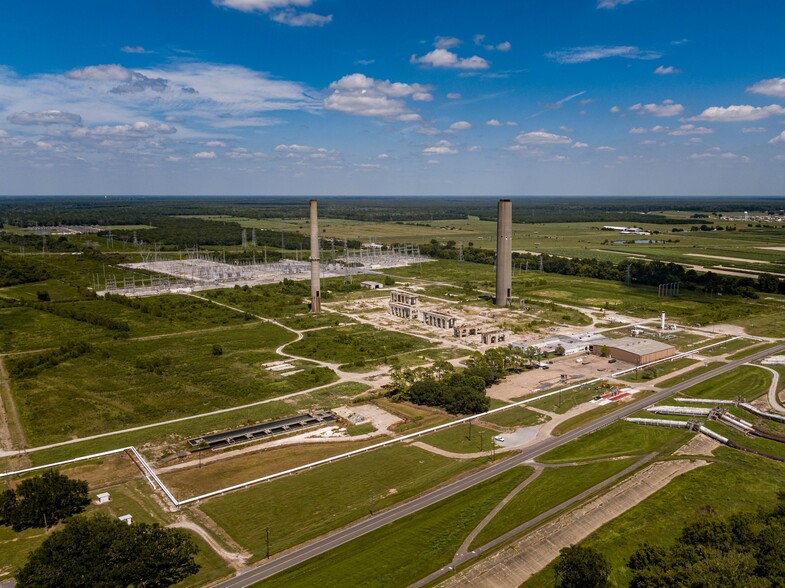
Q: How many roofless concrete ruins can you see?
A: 4